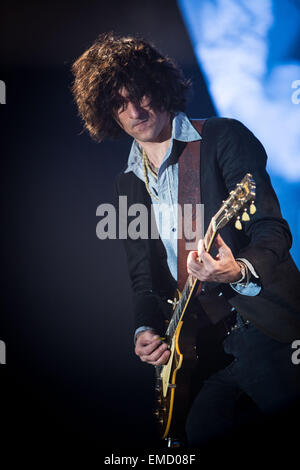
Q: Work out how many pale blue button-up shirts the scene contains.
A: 1